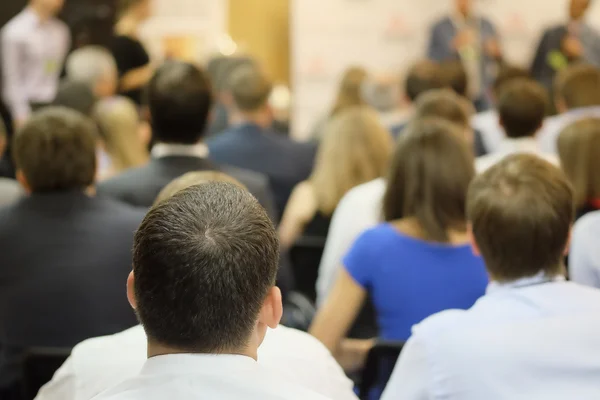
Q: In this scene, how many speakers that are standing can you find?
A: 2